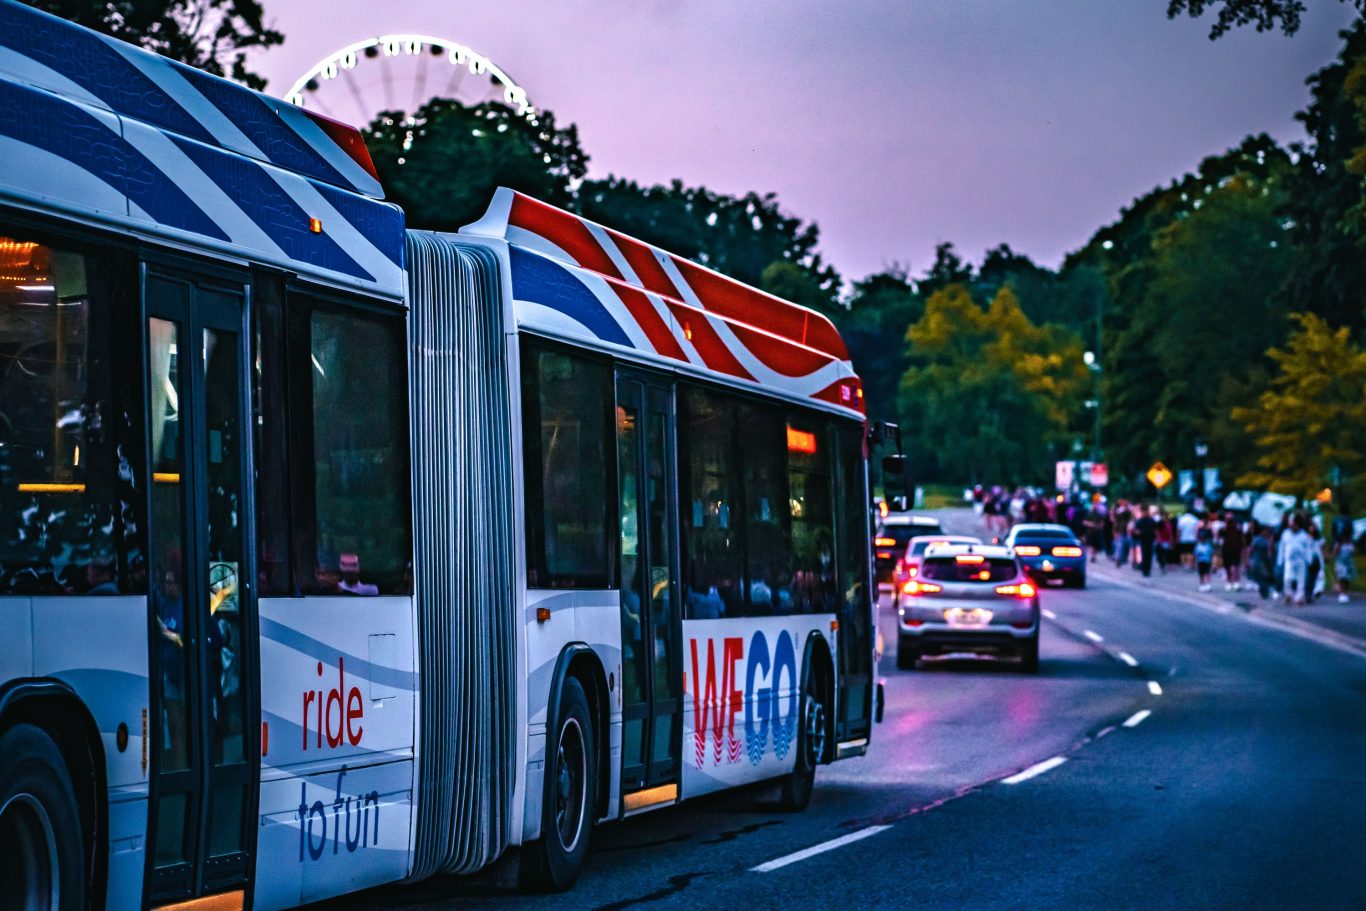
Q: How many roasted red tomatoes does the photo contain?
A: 0